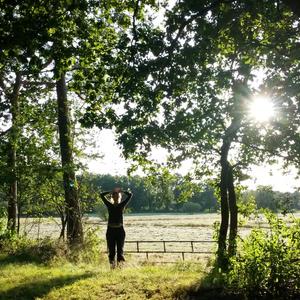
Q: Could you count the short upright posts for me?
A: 5